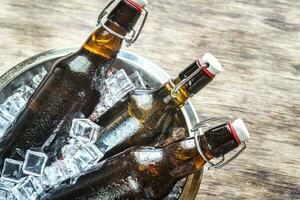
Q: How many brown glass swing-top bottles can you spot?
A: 3